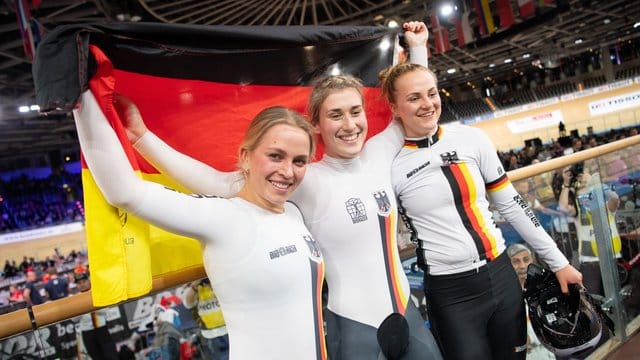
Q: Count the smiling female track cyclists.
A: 3